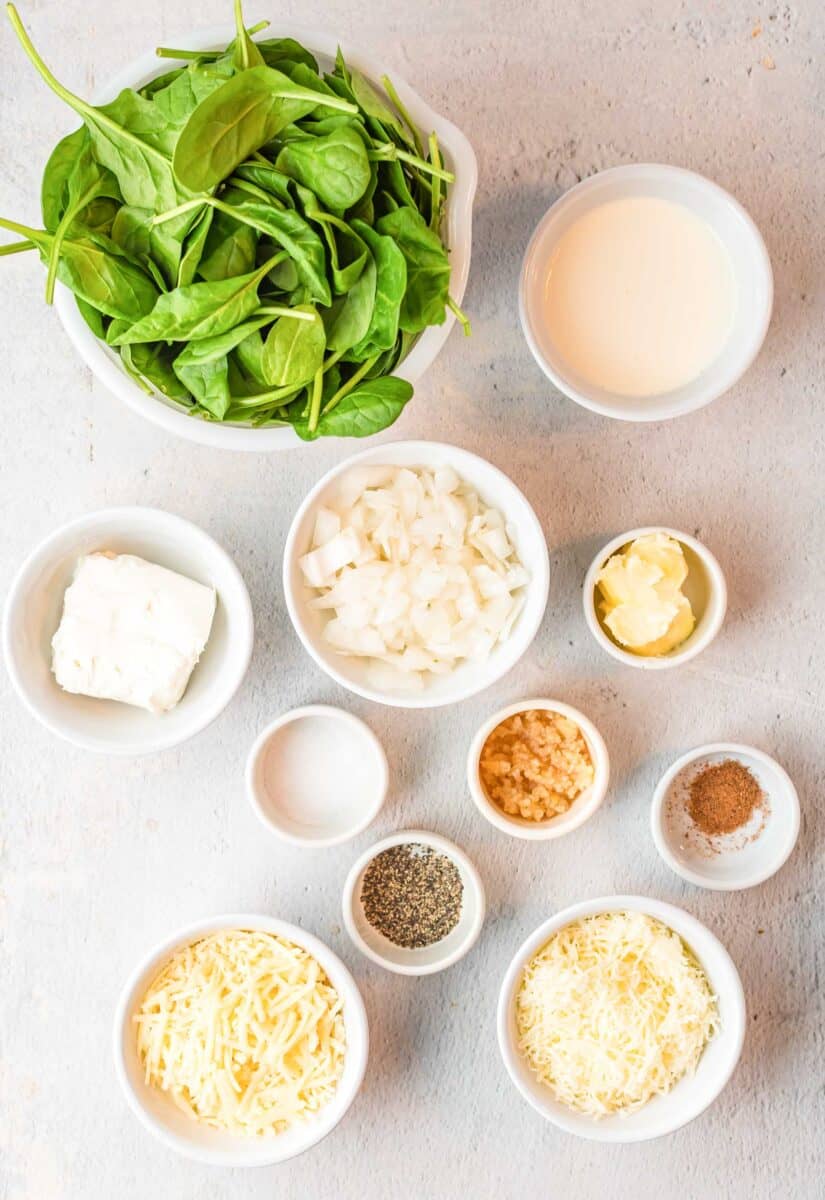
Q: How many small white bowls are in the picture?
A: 5